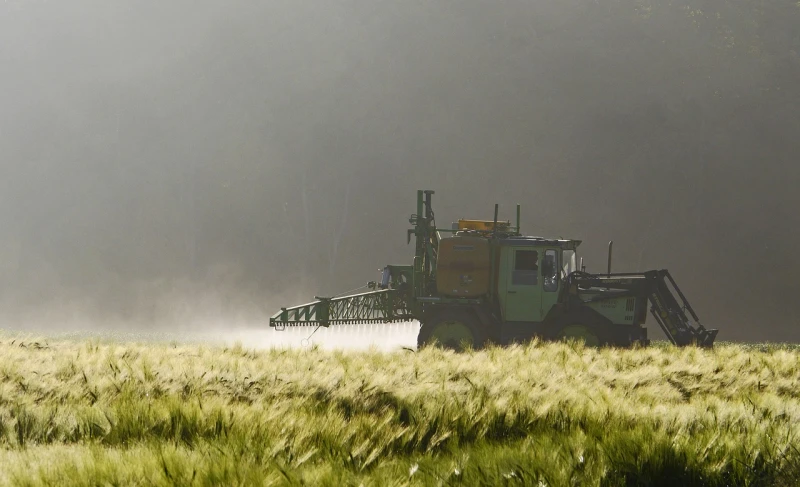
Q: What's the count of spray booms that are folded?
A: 0